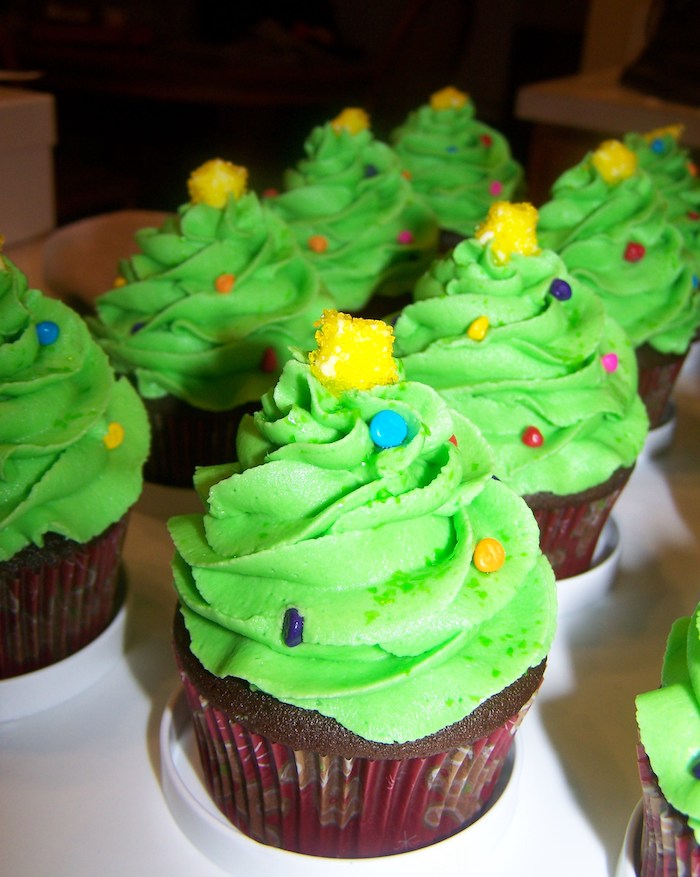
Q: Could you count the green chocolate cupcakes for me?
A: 9